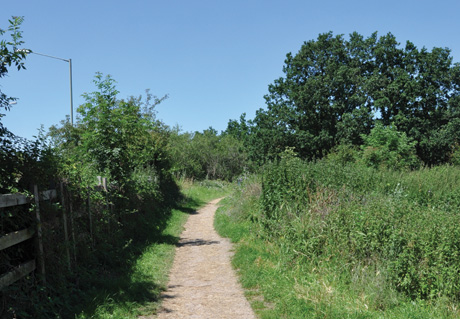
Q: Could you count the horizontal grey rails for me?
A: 3